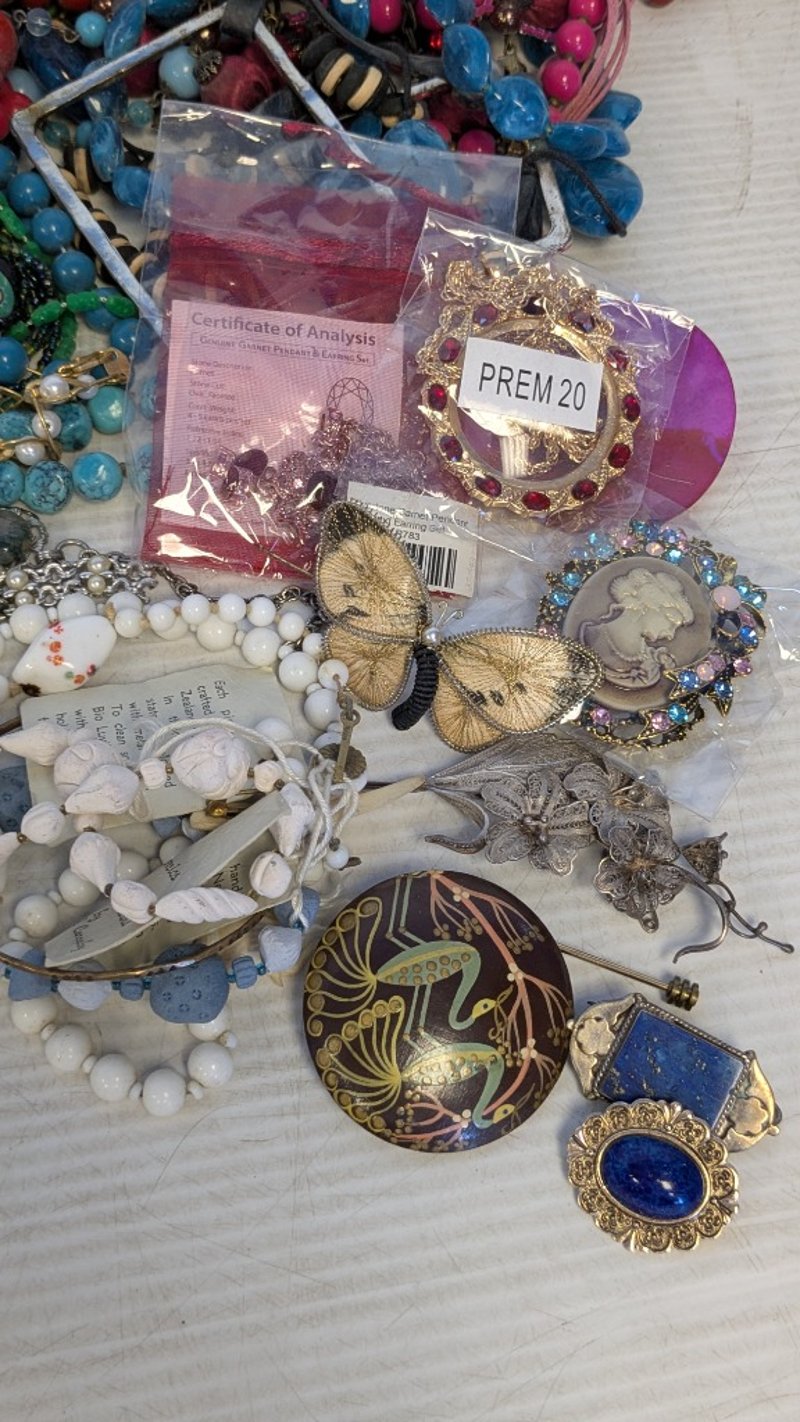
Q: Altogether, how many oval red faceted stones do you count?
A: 12